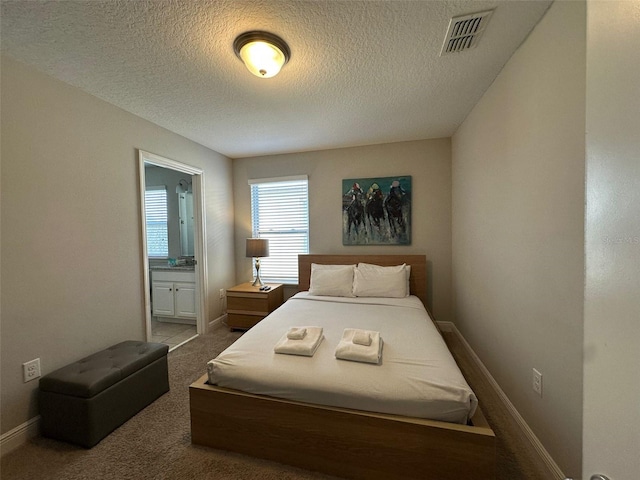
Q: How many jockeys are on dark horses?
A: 3